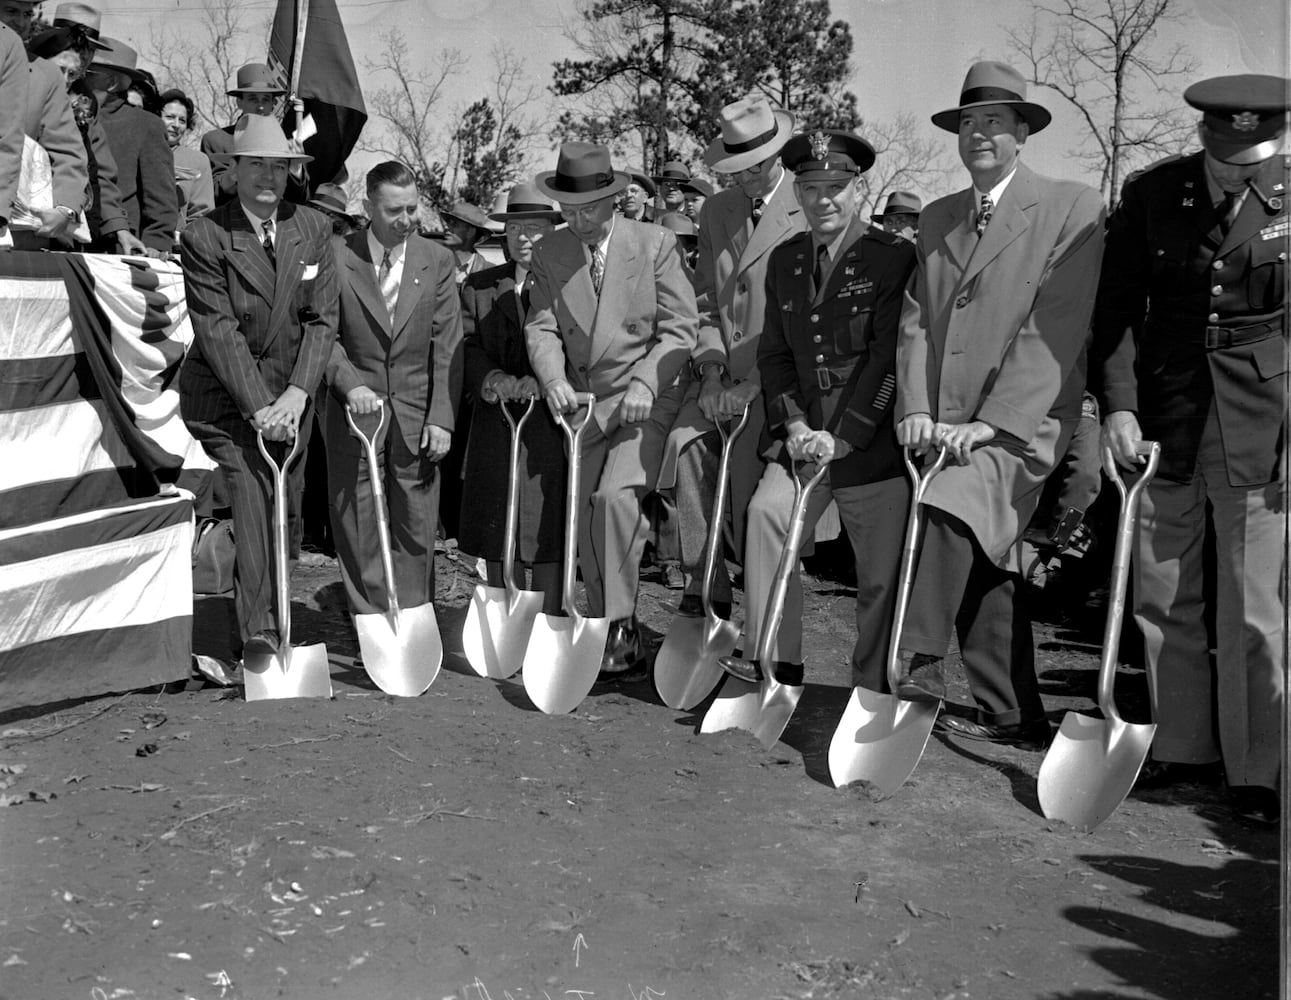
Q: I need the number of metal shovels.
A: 8